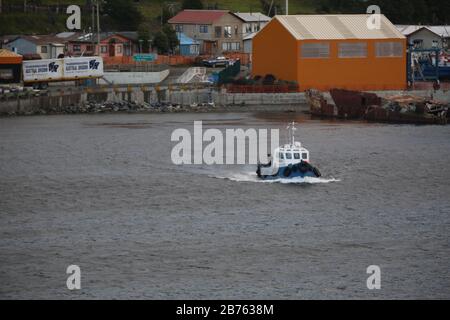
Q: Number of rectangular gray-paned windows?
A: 3